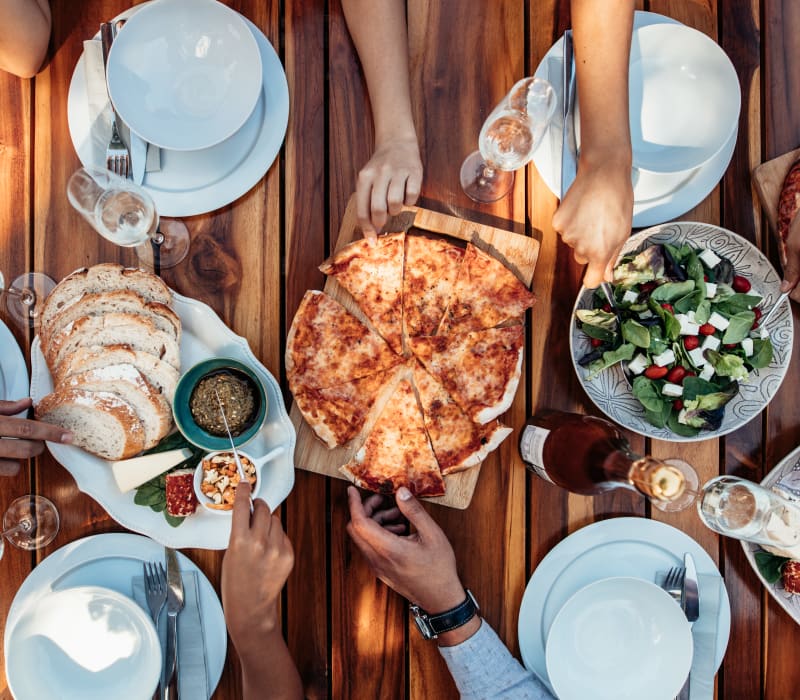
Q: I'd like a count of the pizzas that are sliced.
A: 1